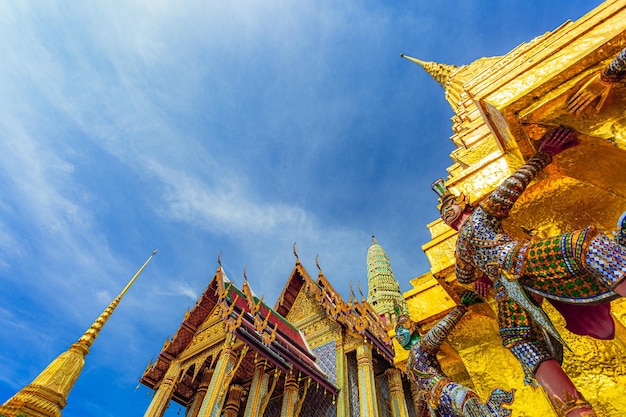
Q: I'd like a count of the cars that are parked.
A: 0